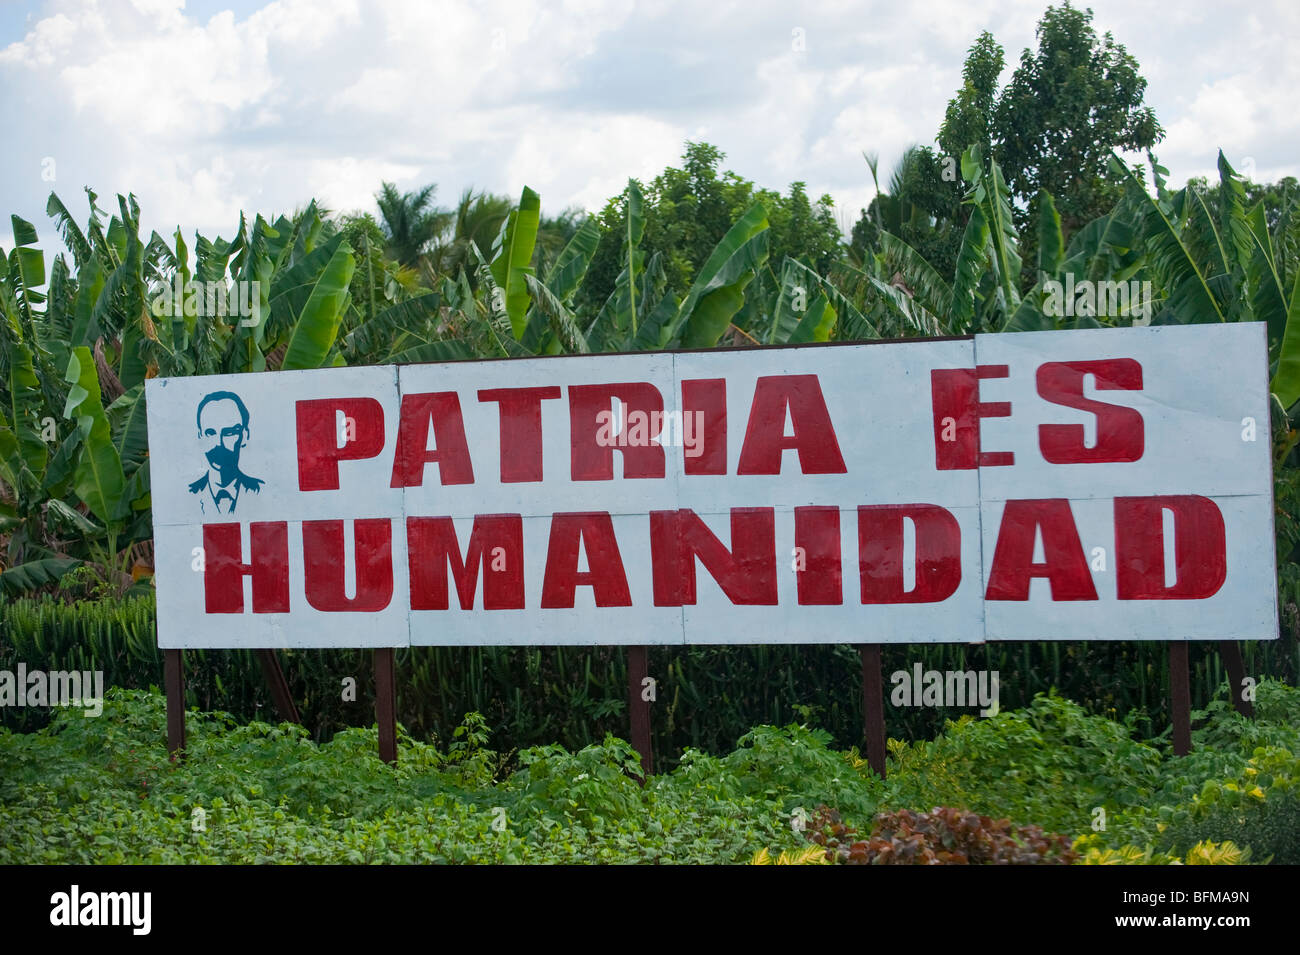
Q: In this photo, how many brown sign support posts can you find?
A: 7